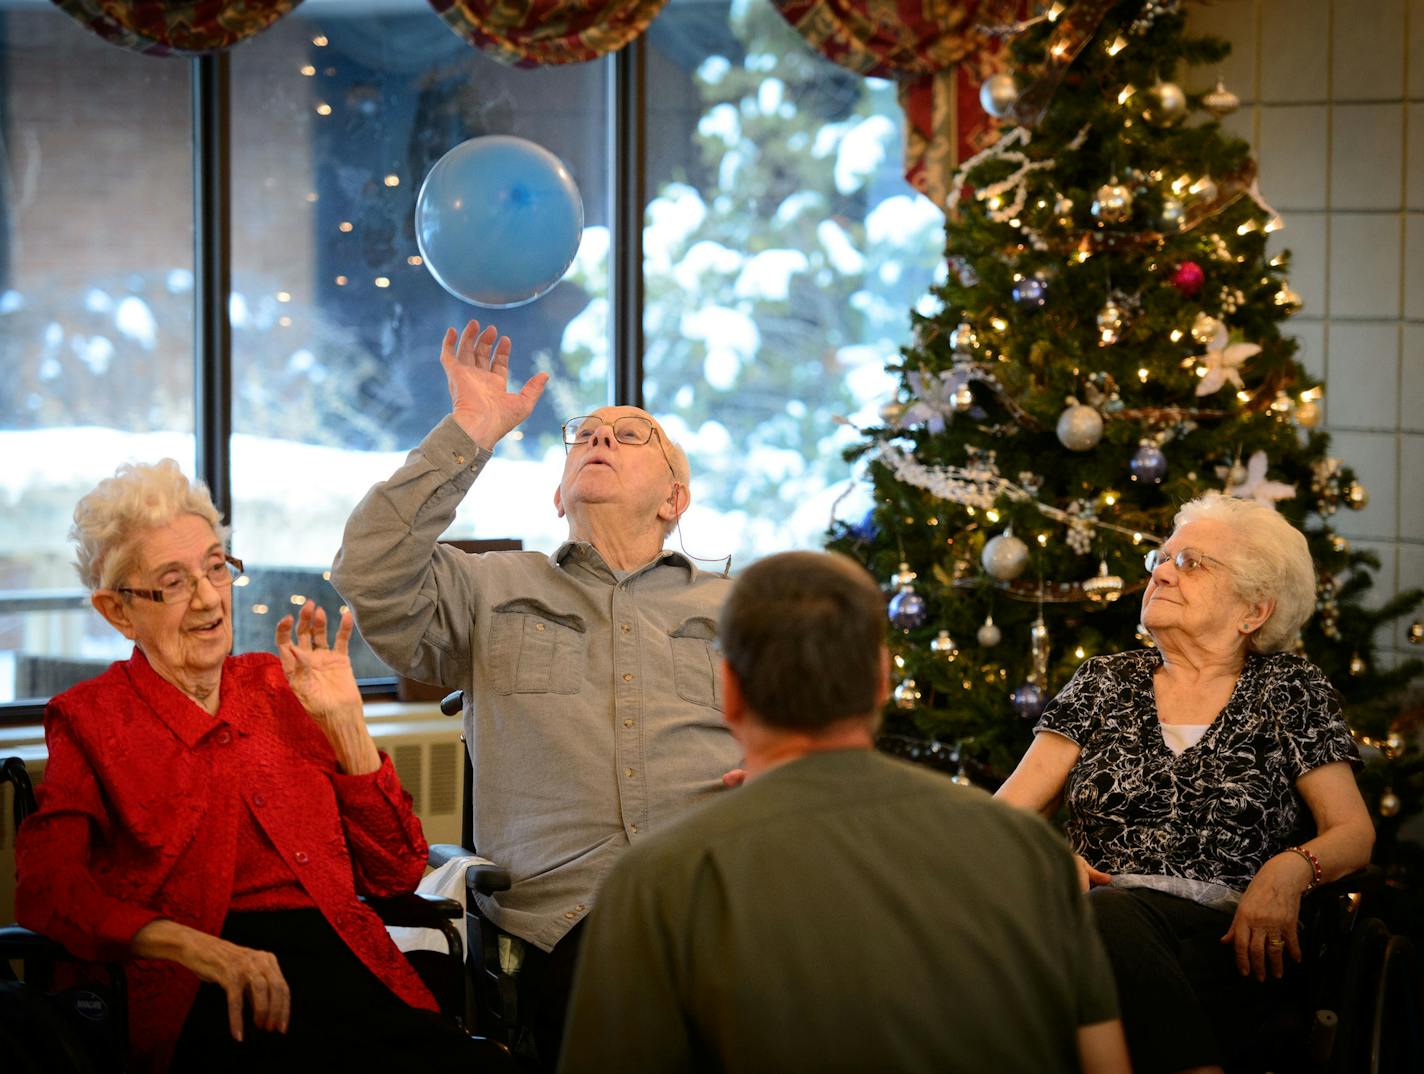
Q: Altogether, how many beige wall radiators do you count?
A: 1